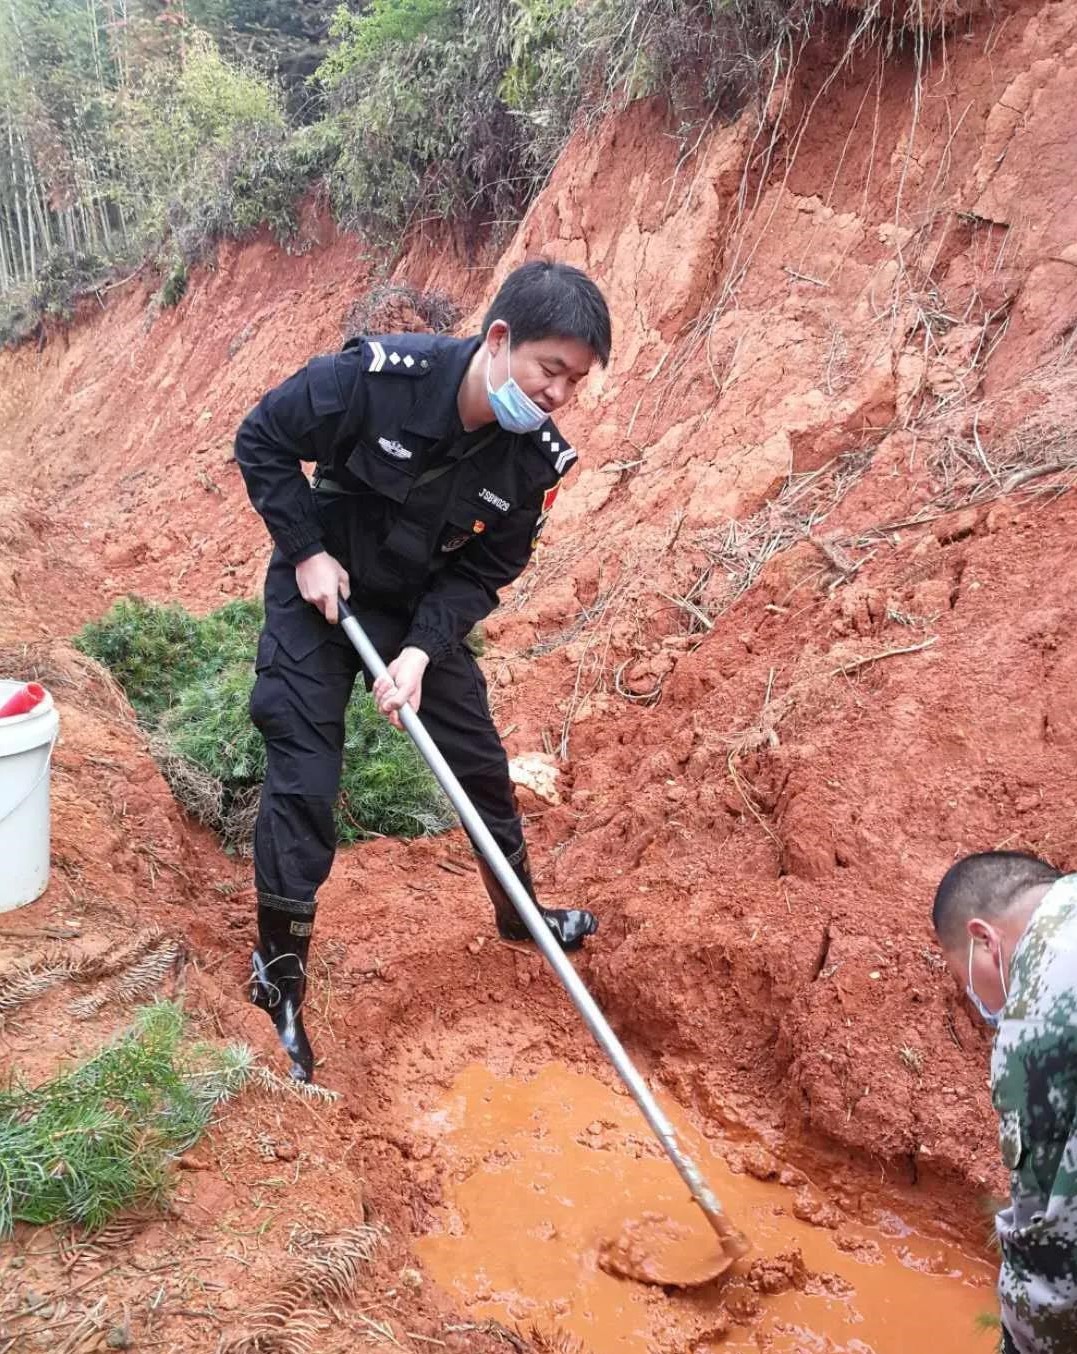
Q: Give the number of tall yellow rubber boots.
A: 0